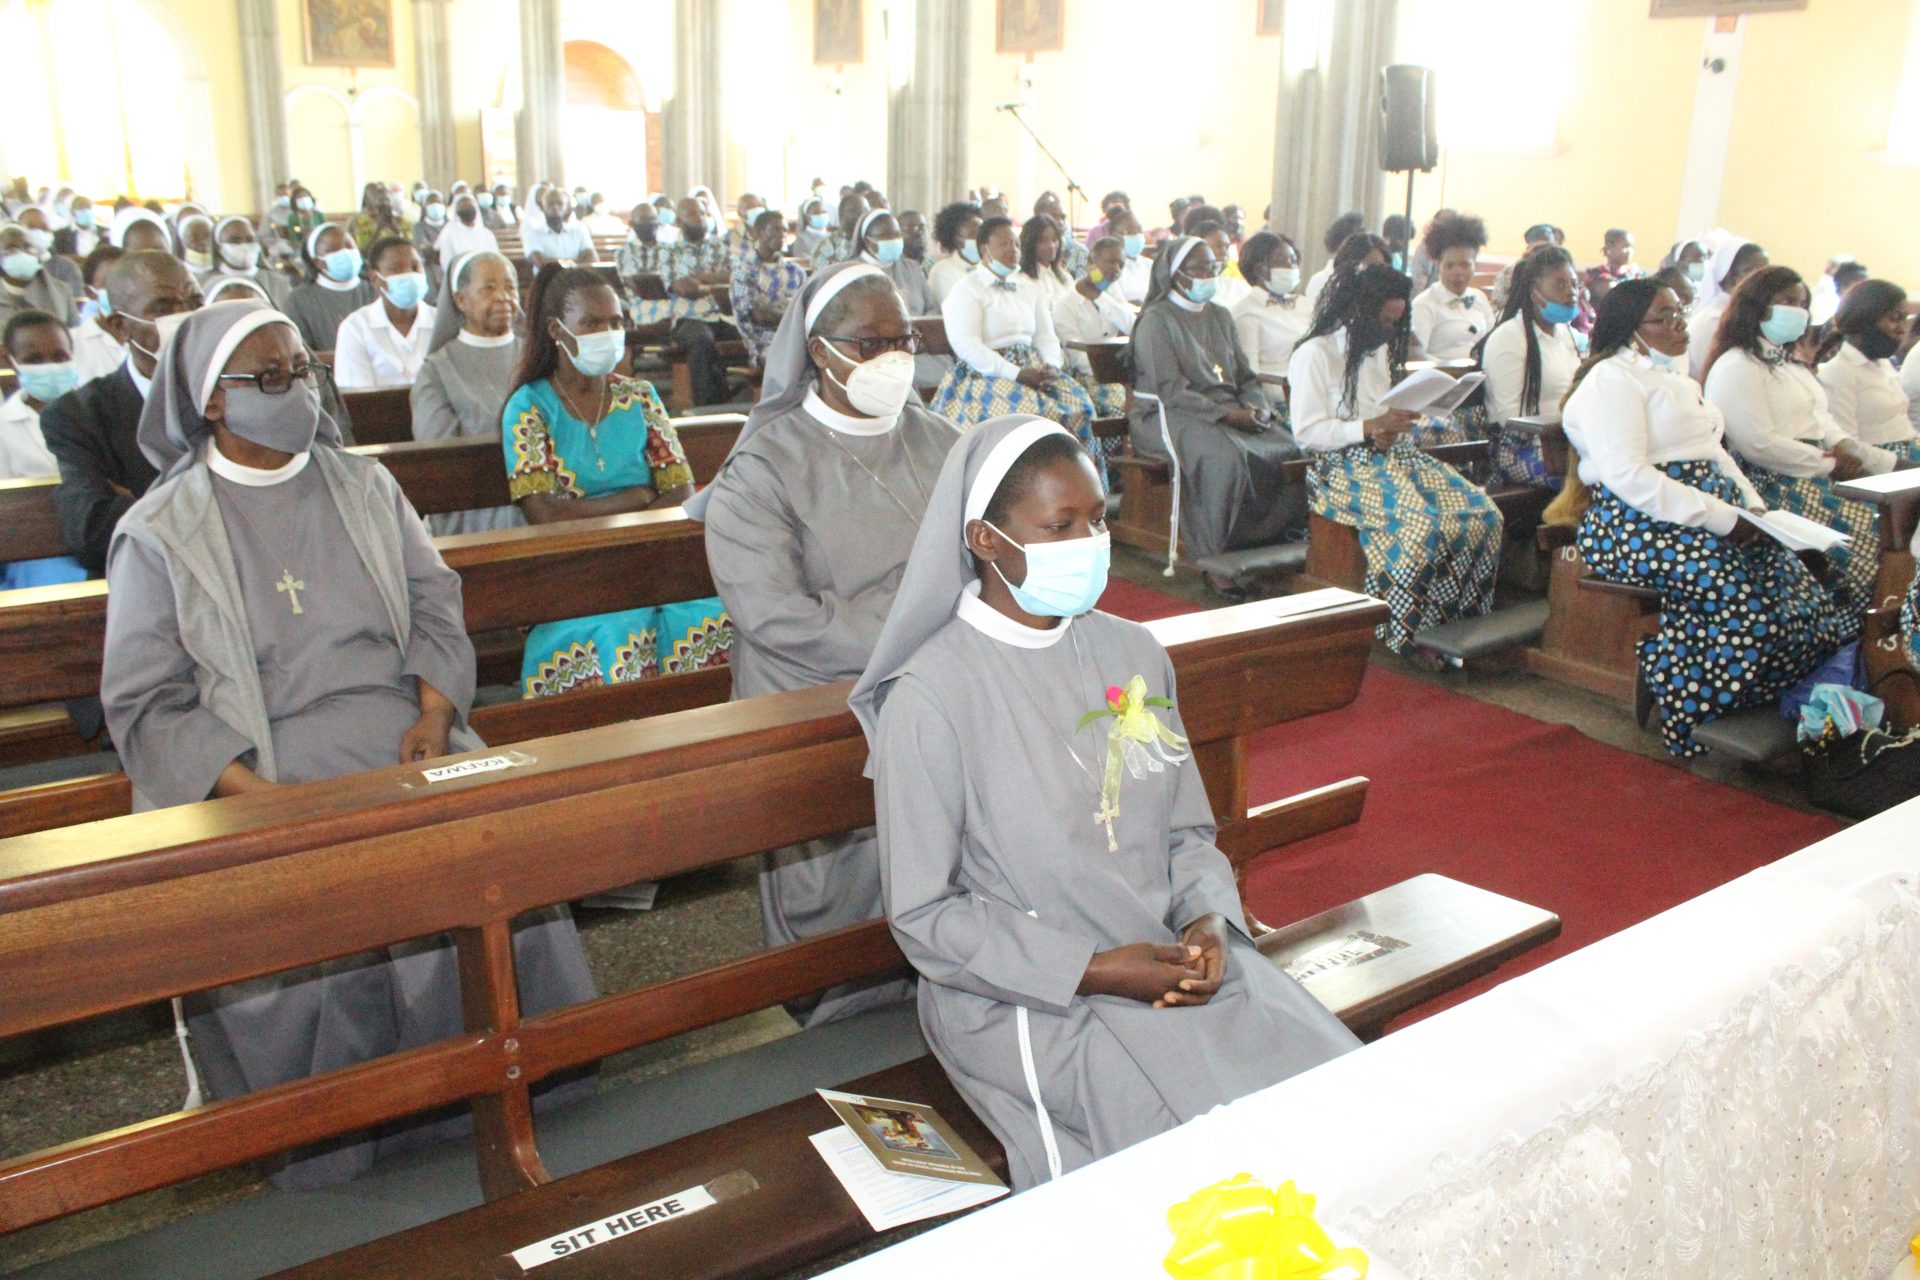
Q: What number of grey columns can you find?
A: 6